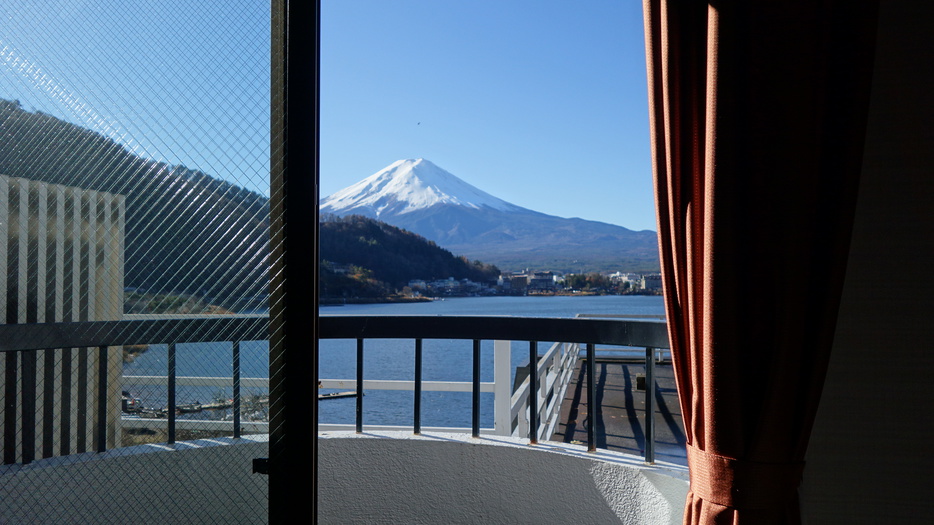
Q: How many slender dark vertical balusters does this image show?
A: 10